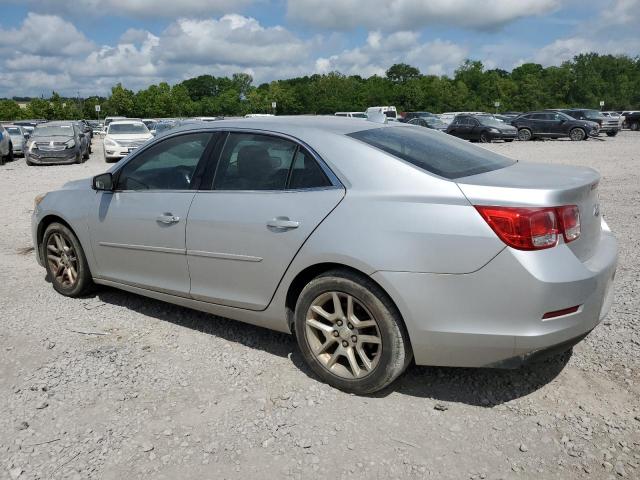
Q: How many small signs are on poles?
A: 4